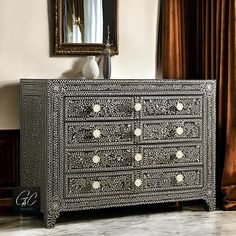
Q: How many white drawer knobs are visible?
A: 12